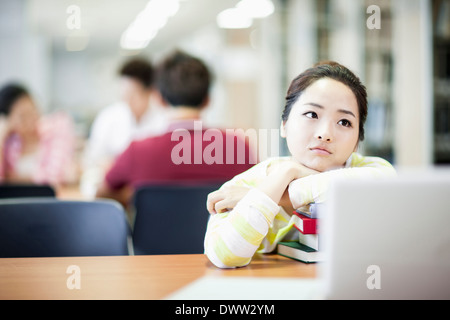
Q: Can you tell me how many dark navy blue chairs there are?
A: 3